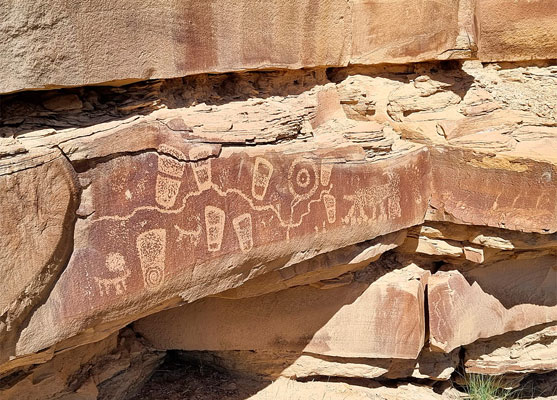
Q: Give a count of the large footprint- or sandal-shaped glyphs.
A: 8